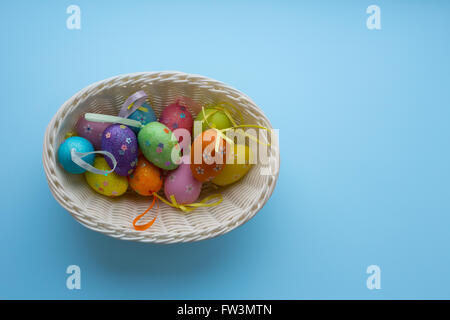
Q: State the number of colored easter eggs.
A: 12